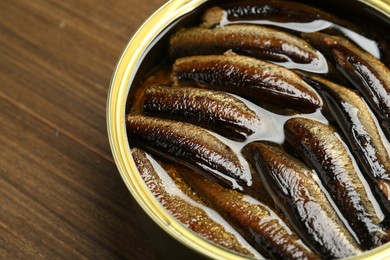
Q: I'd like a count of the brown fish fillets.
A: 11